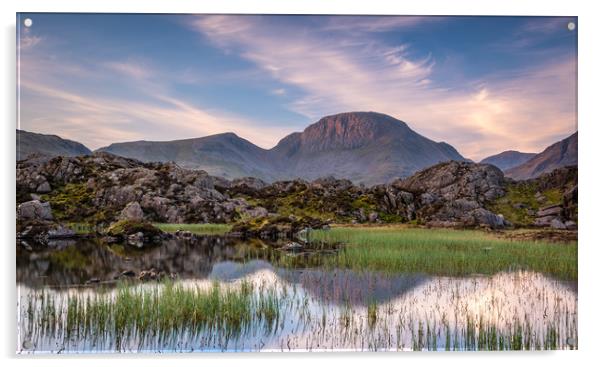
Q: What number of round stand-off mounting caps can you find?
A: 4